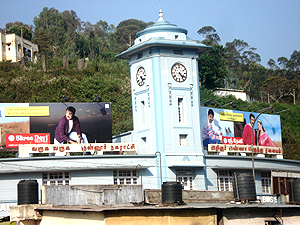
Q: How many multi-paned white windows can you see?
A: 5